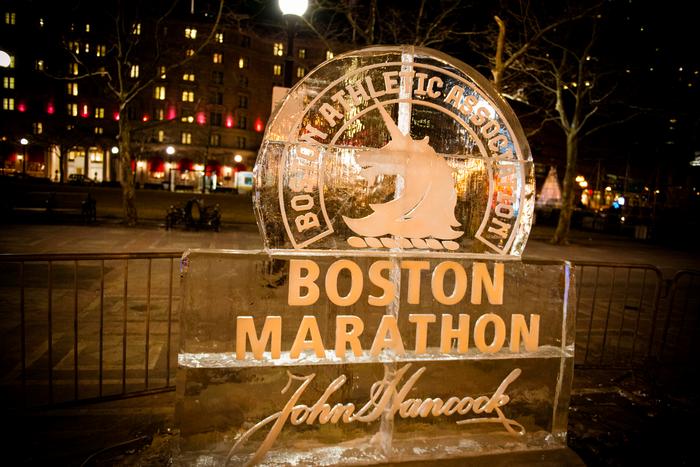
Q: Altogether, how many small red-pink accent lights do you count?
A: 9